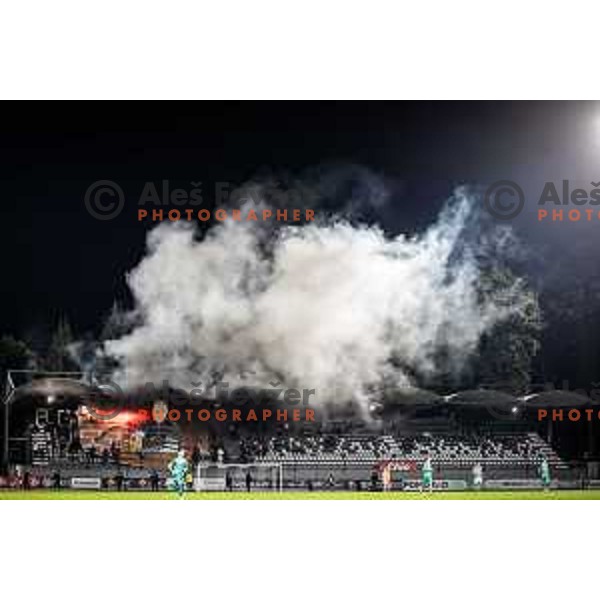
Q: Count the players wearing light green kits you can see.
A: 3